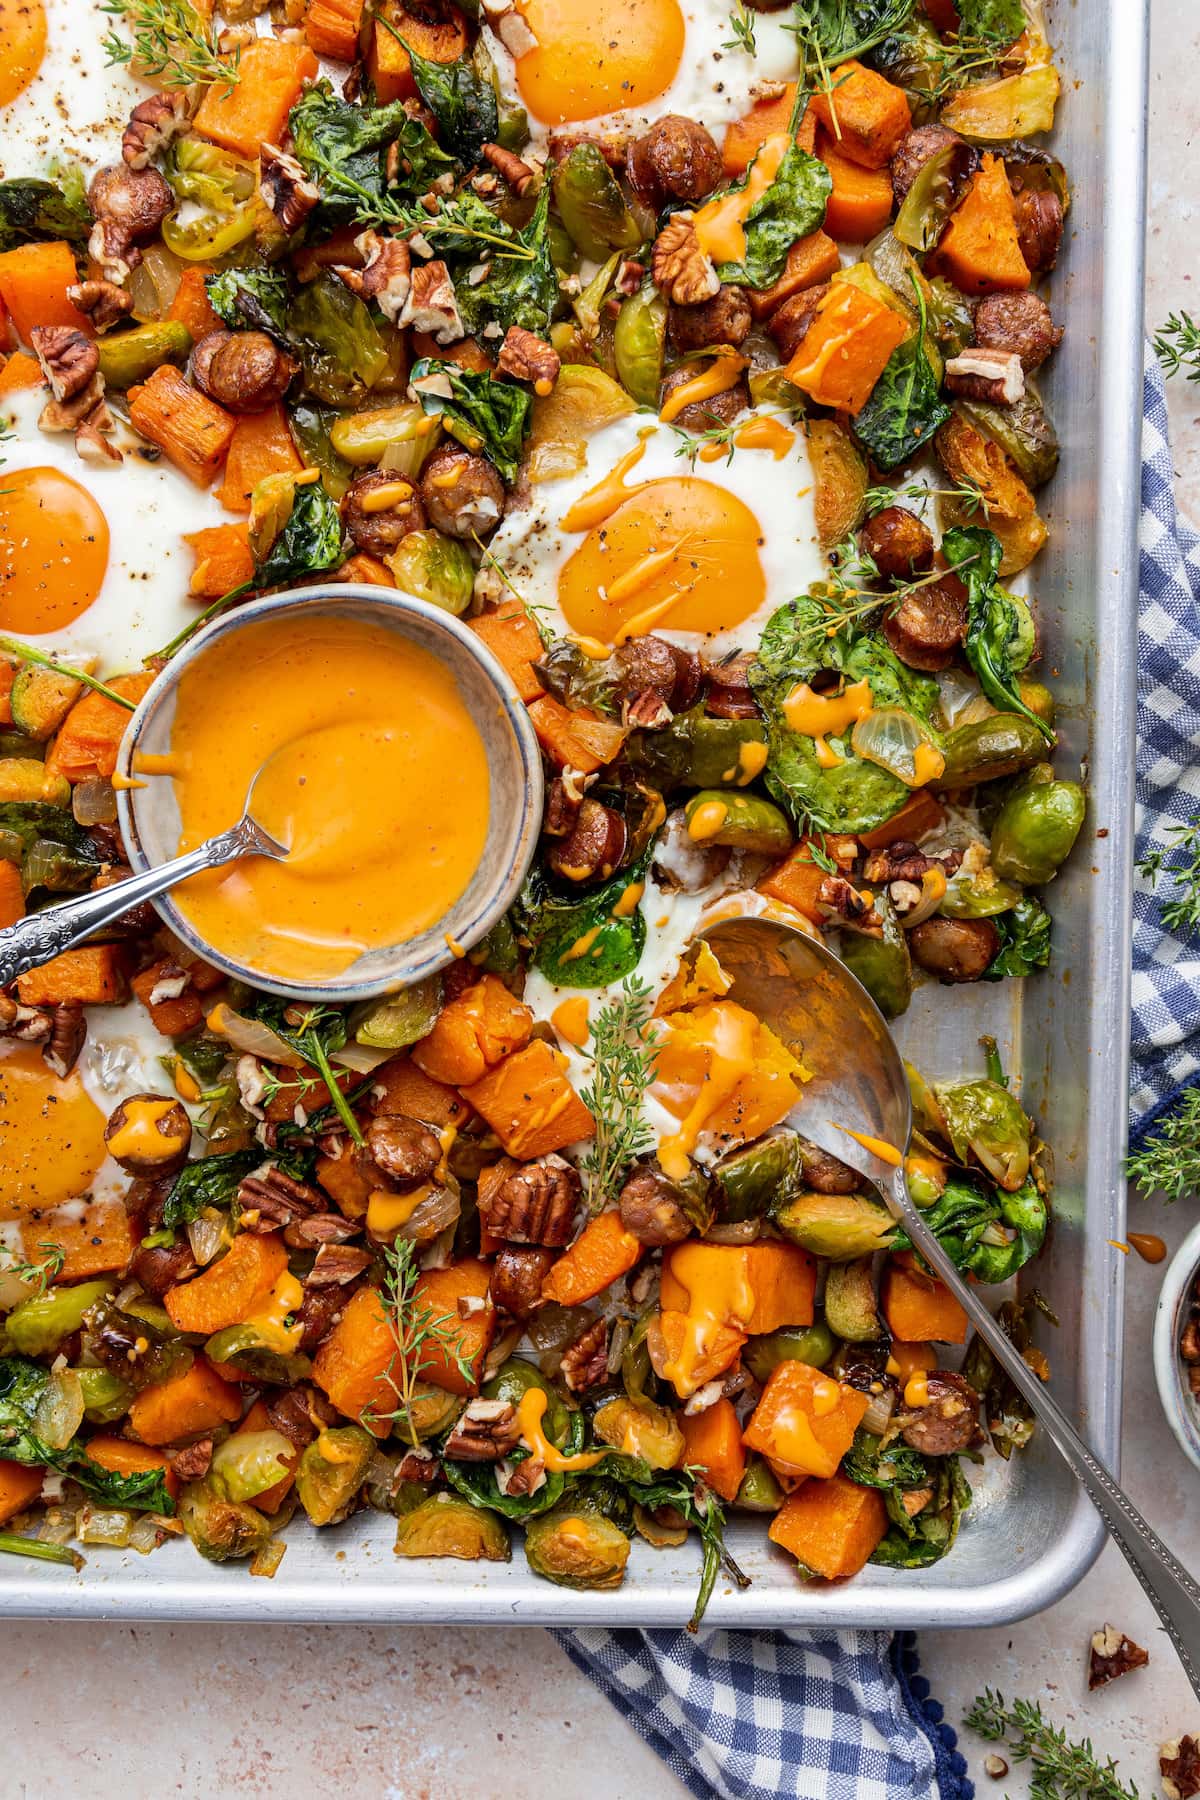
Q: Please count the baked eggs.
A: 6